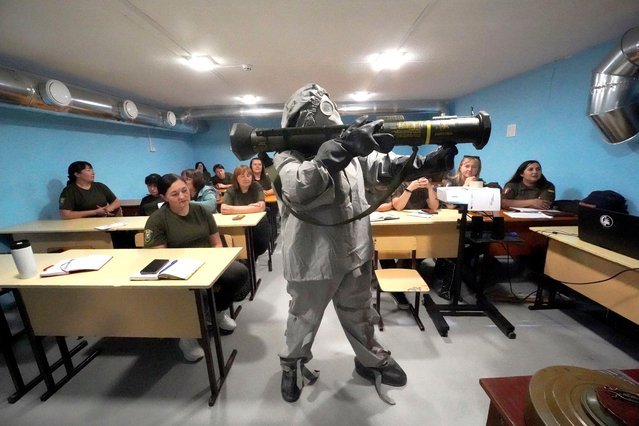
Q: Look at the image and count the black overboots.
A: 2